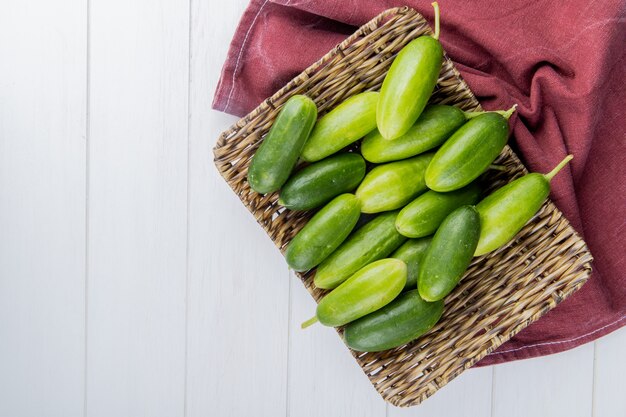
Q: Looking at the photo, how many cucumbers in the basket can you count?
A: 15